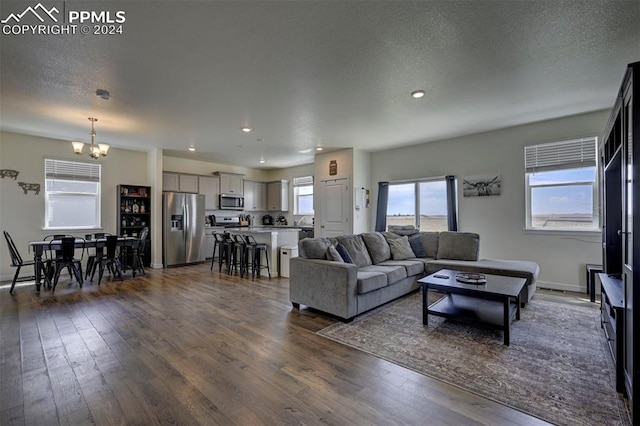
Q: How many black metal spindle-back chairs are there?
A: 2